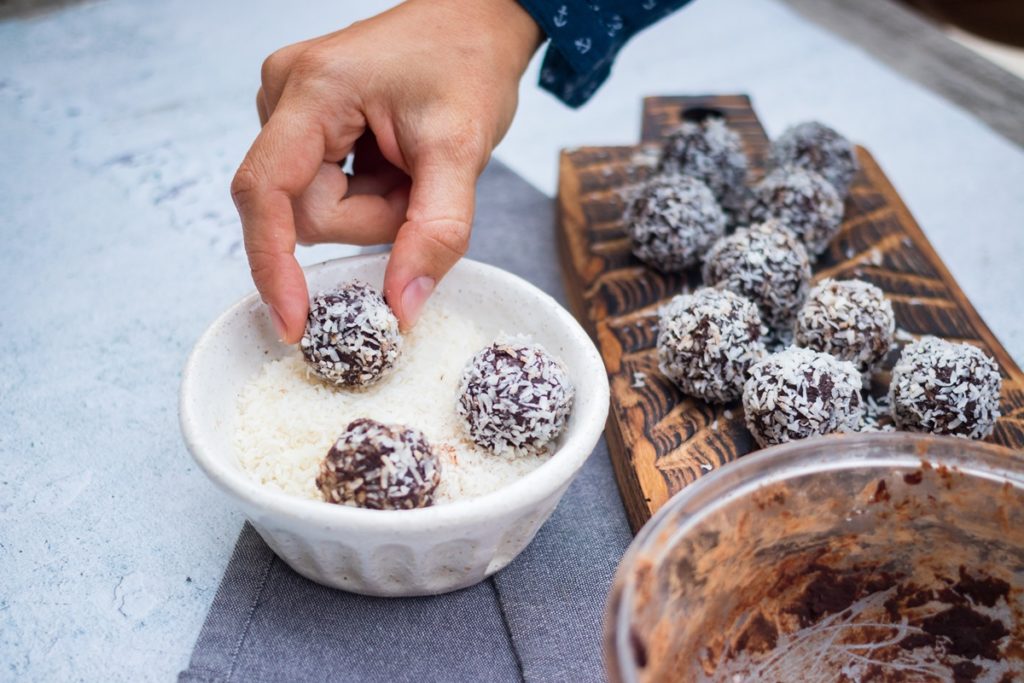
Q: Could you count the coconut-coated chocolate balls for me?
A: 12